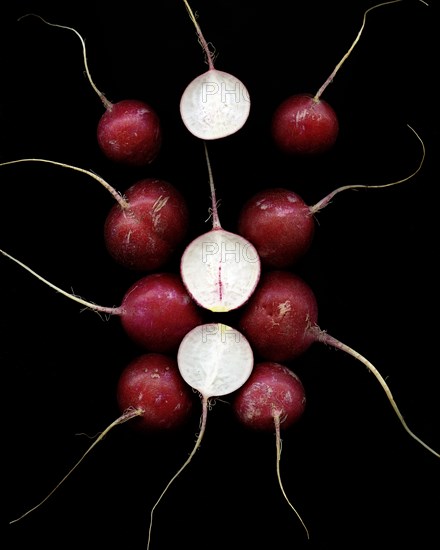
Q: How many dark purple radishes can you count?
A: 8